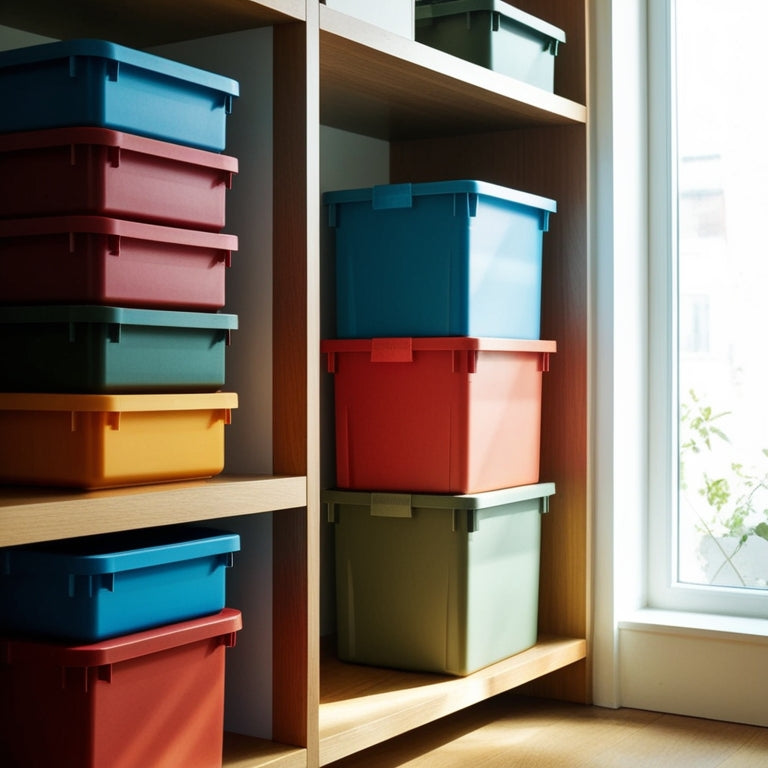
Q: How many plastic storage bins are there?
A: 11